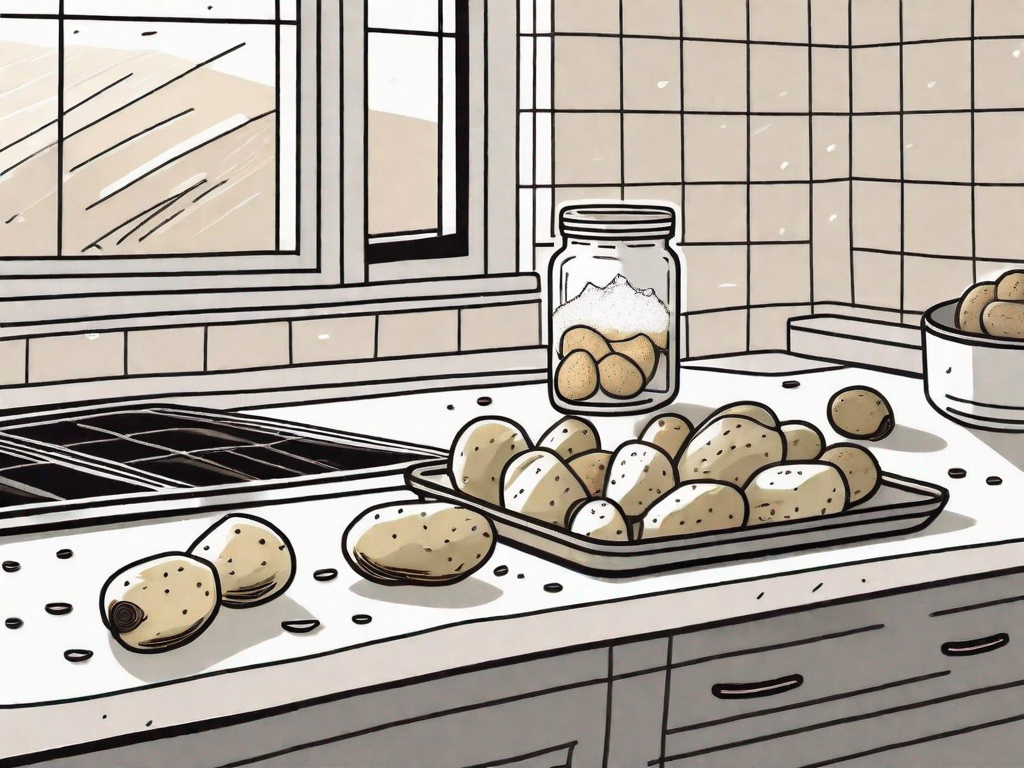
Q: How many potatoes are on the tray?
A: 13